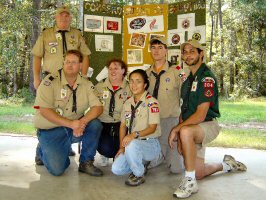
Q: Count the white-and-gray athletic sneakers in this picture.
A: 2